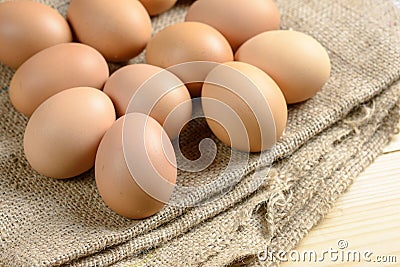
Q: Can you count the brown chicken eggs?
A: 11